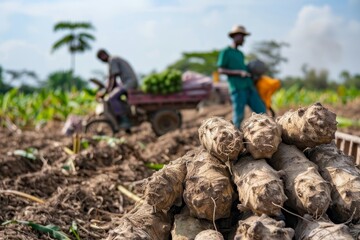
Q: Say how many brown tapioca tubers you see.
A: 13